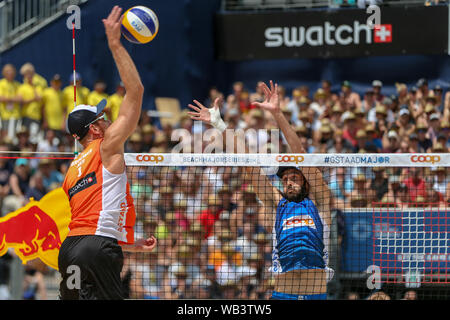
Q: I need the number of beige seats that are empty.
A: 1